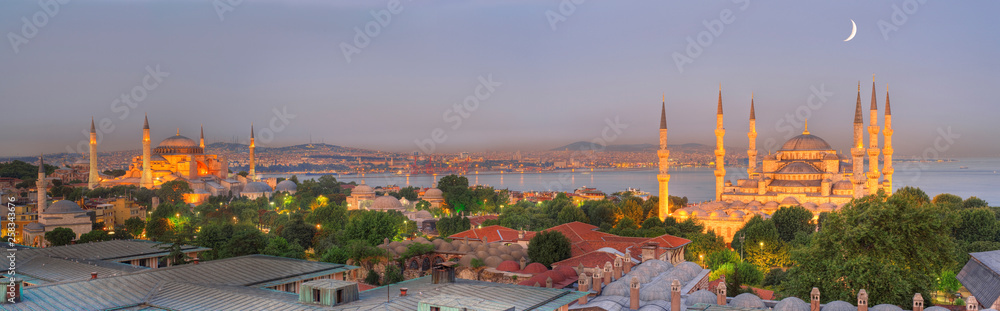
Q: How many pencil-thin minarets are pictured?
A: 11